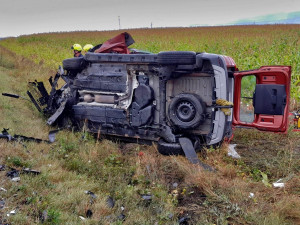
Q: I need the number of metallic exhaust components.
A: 2